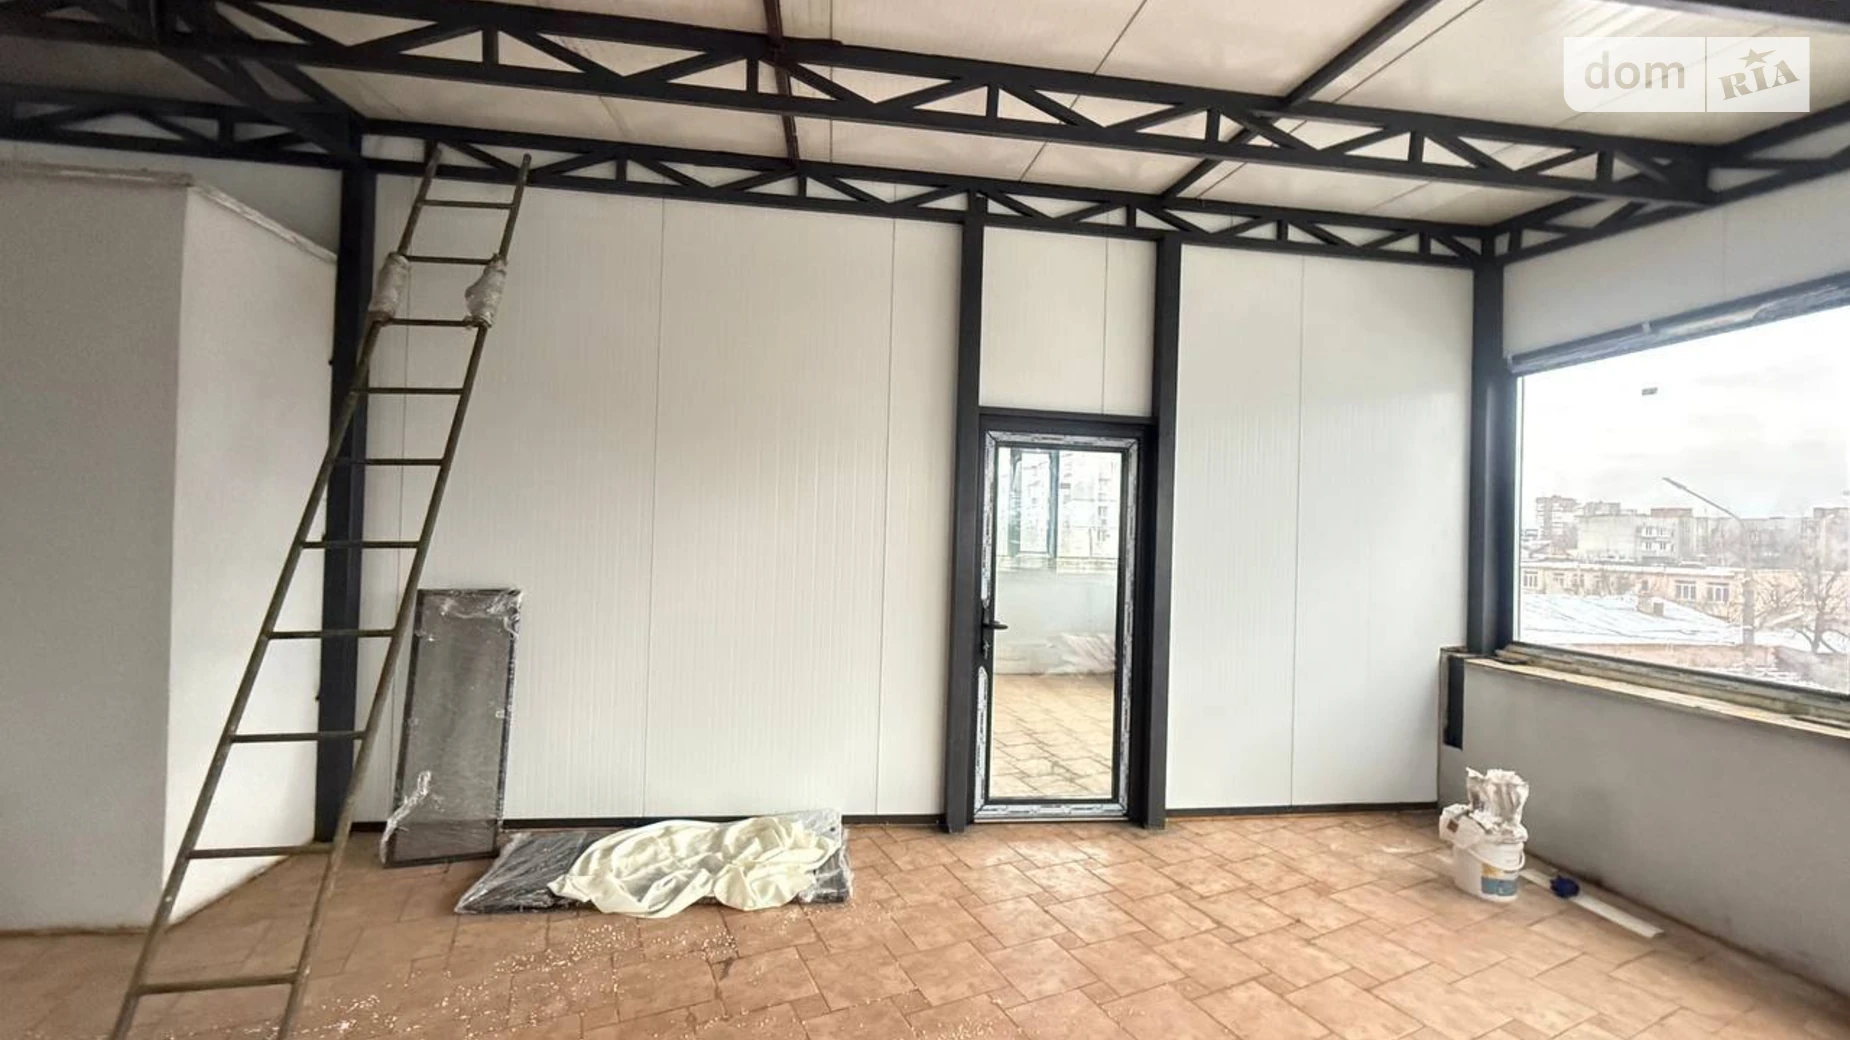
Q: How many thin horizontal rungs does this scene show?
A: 10